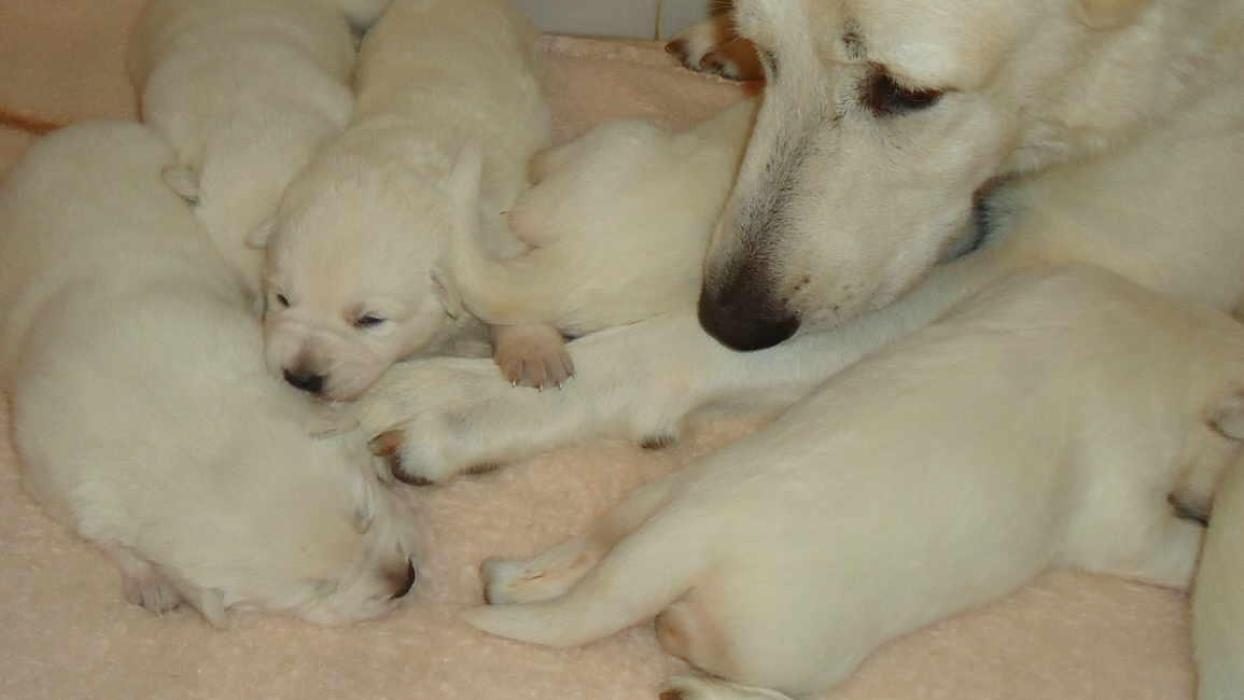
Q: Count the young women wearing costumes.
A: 0